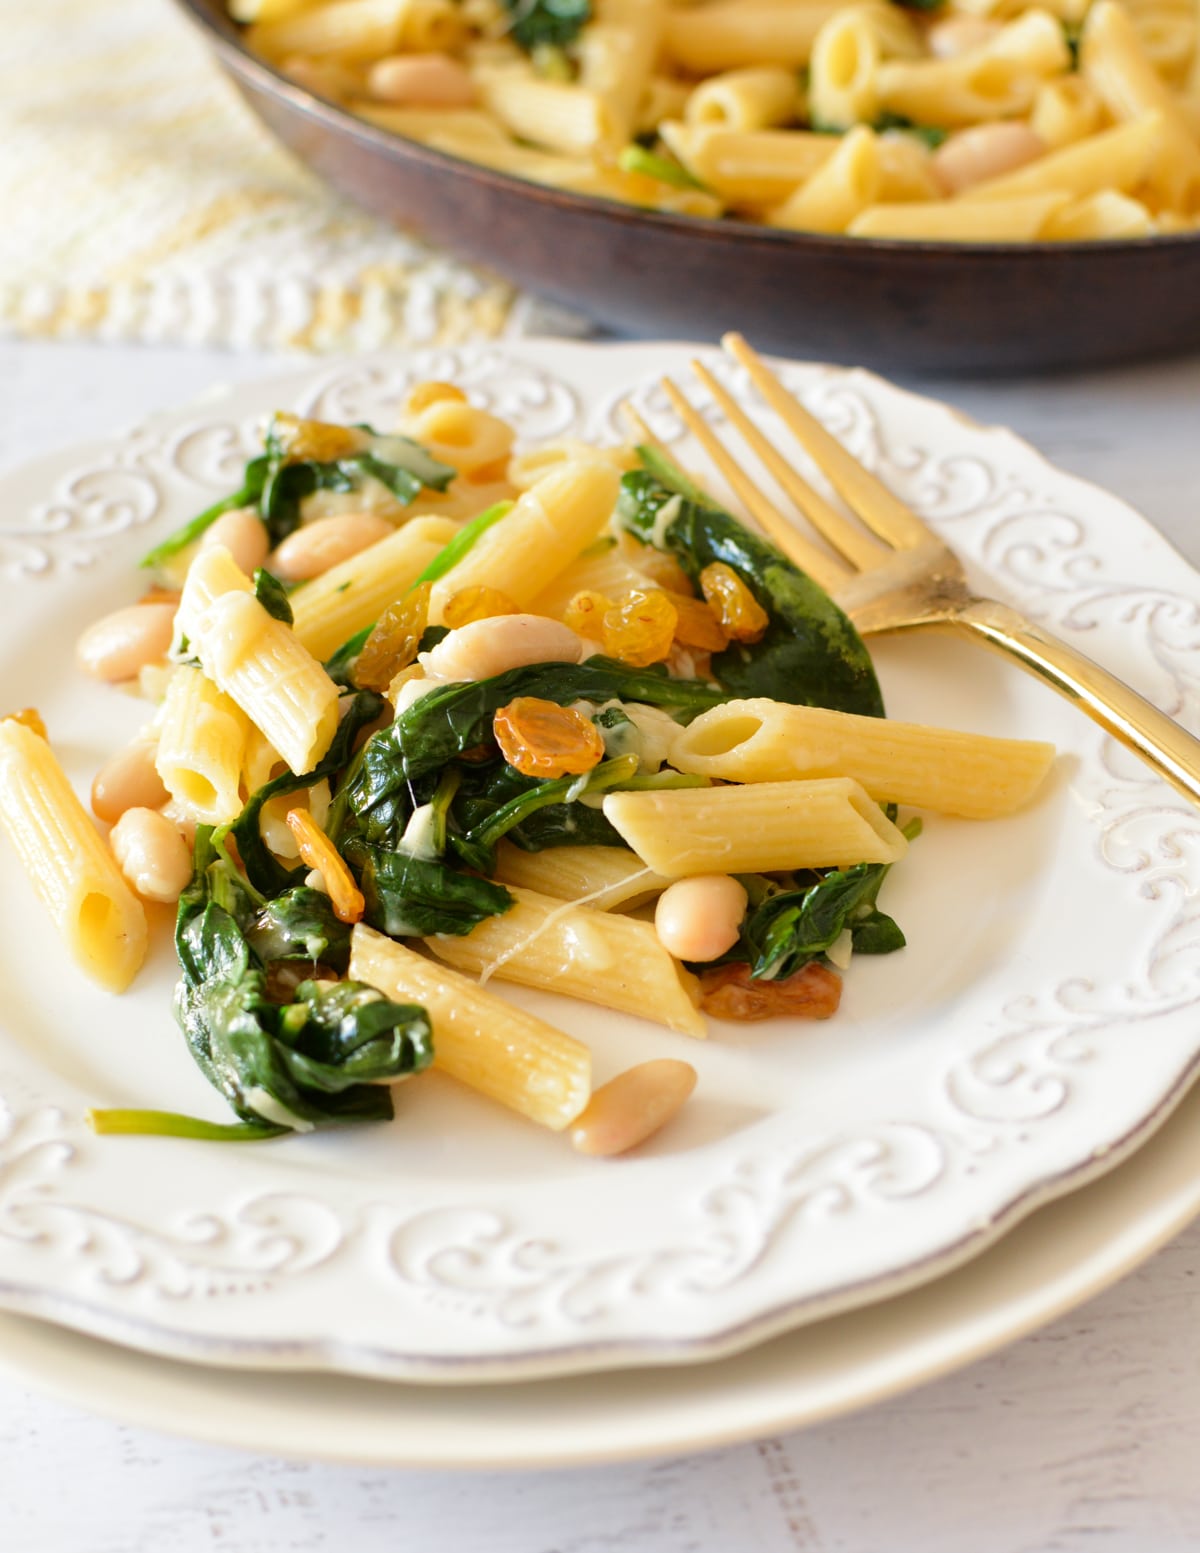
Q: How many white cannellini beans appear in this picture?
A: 11